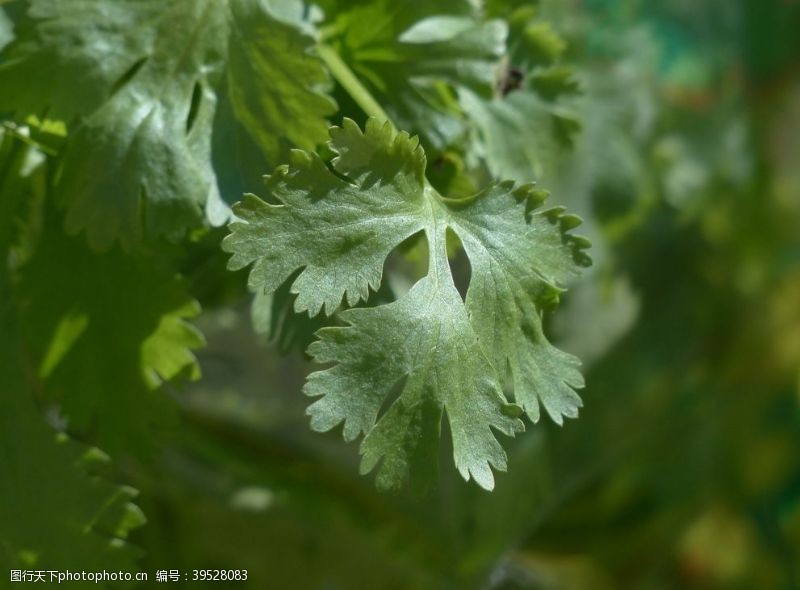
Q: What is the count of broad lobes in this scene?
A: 3